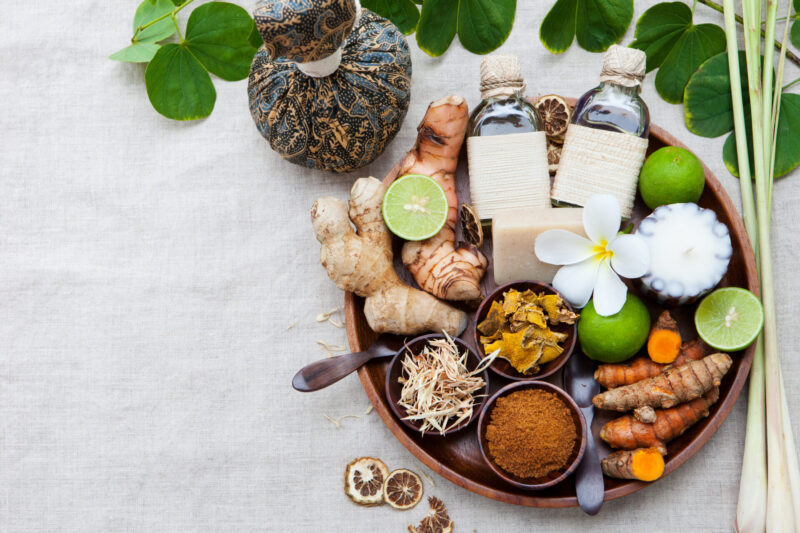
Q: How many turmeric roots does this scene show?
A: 5